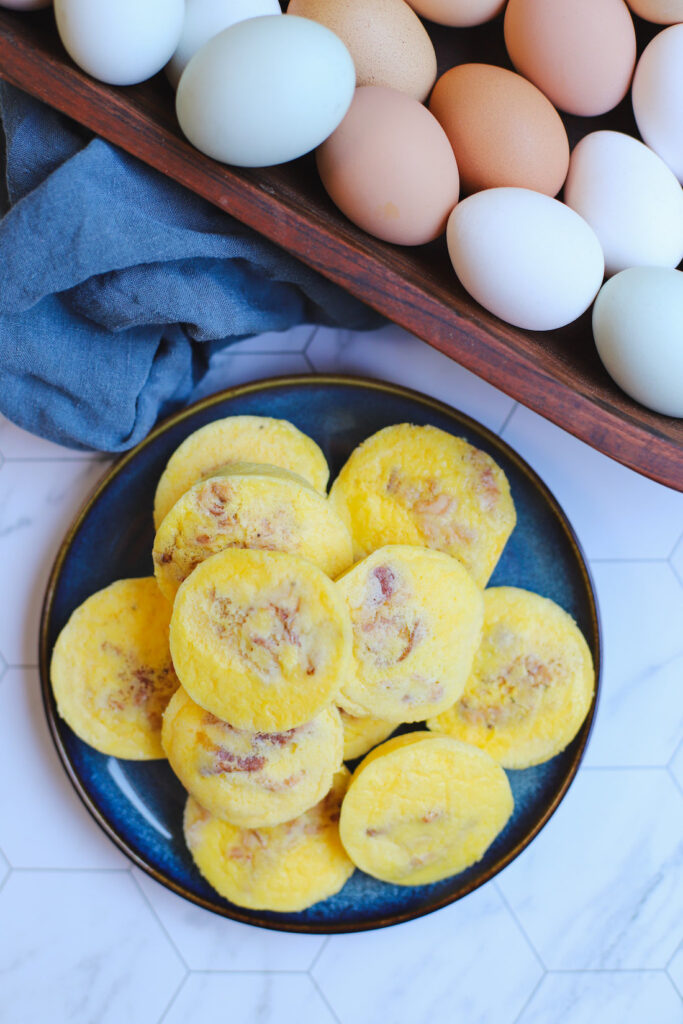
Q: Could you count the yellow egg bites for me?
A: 11